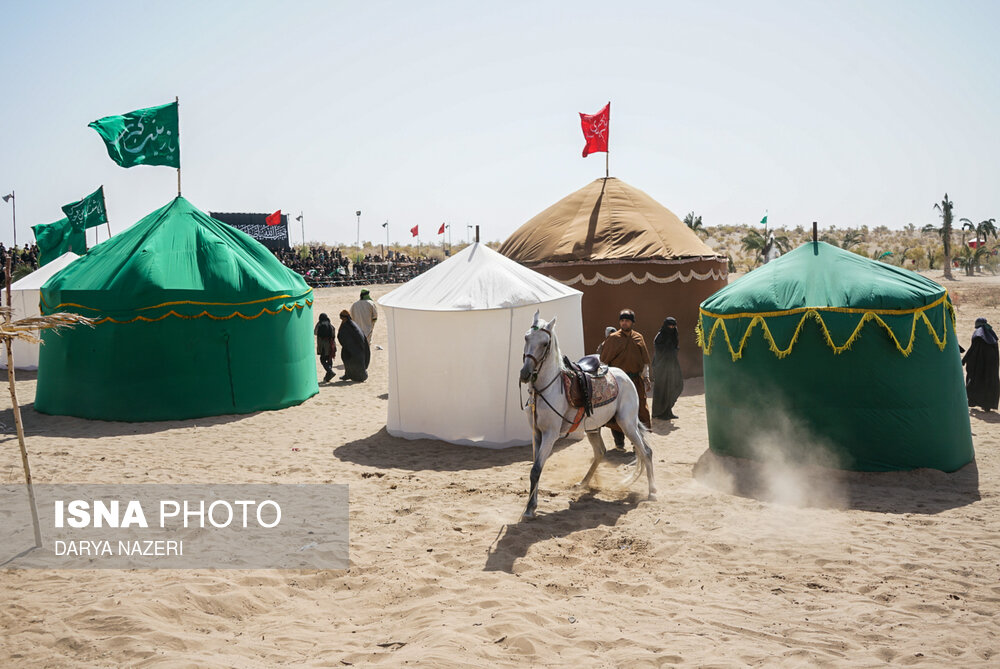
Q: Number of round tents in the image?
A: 5